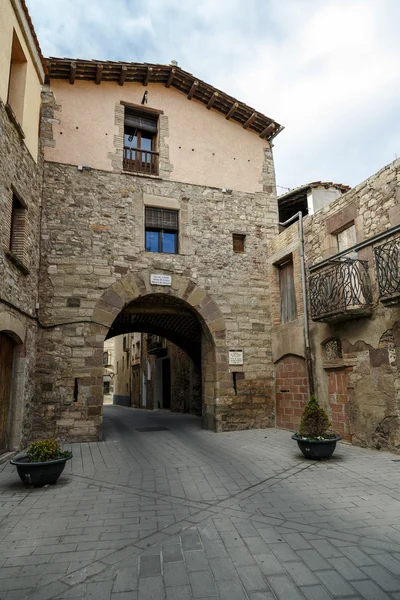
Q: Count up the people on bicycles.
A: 0